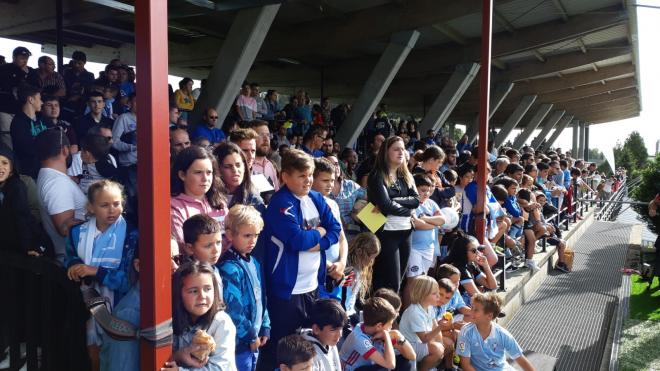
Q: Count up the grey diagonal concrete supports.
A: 8